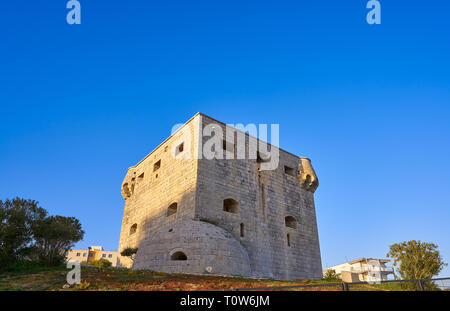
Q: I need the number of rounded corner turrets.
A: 2